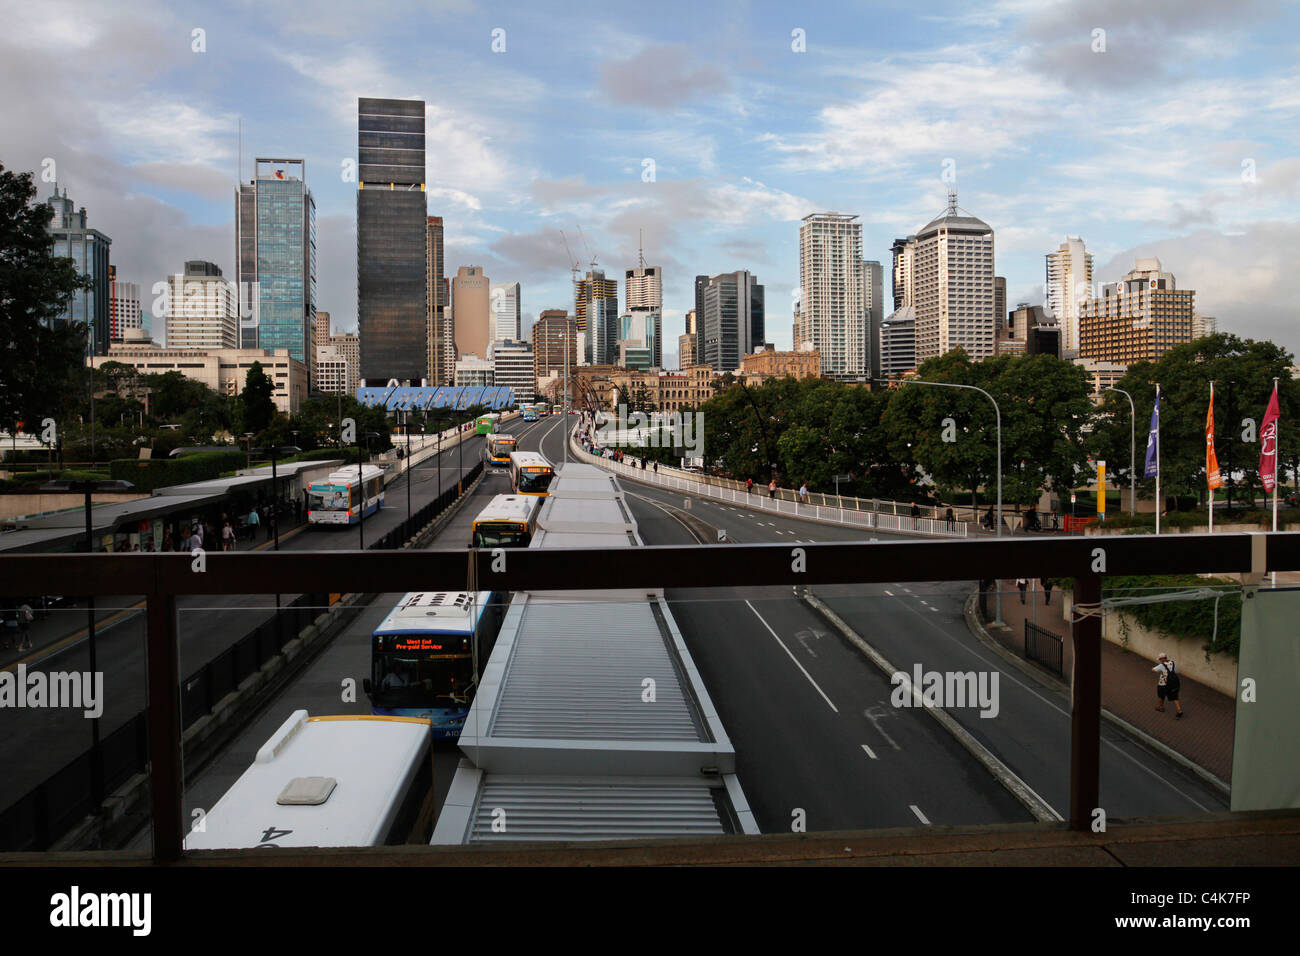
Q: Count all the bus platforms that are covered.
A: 2